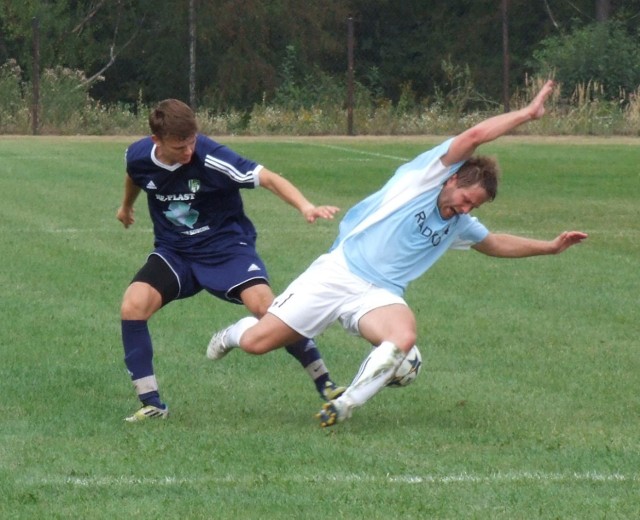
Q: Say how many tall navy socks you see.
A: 2